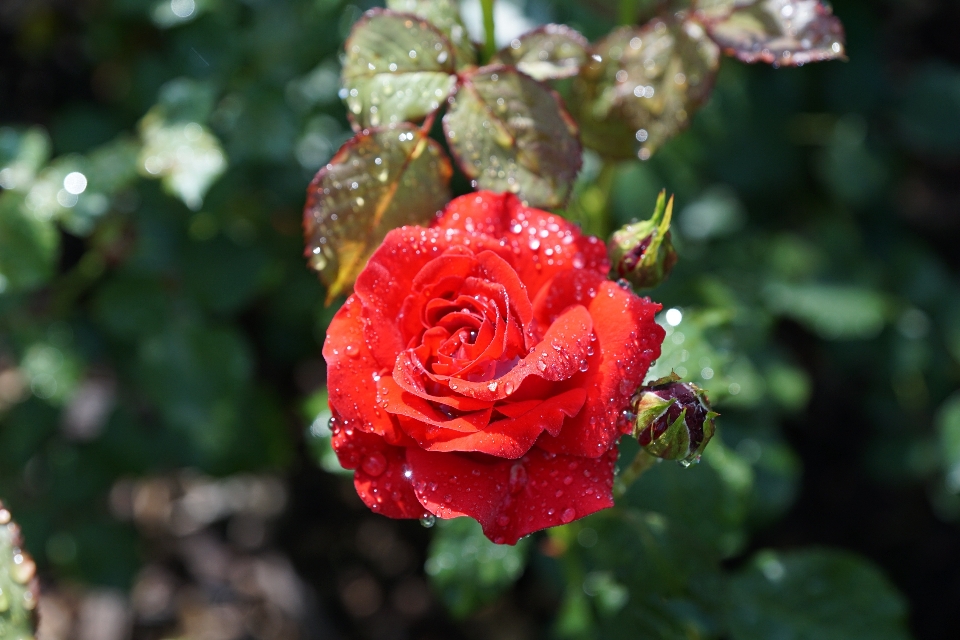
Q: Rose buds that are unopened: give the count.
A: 2